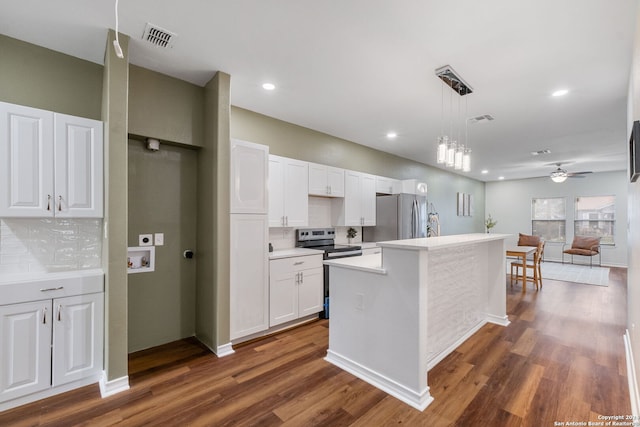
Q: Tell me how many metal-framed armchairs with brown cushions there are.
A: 2